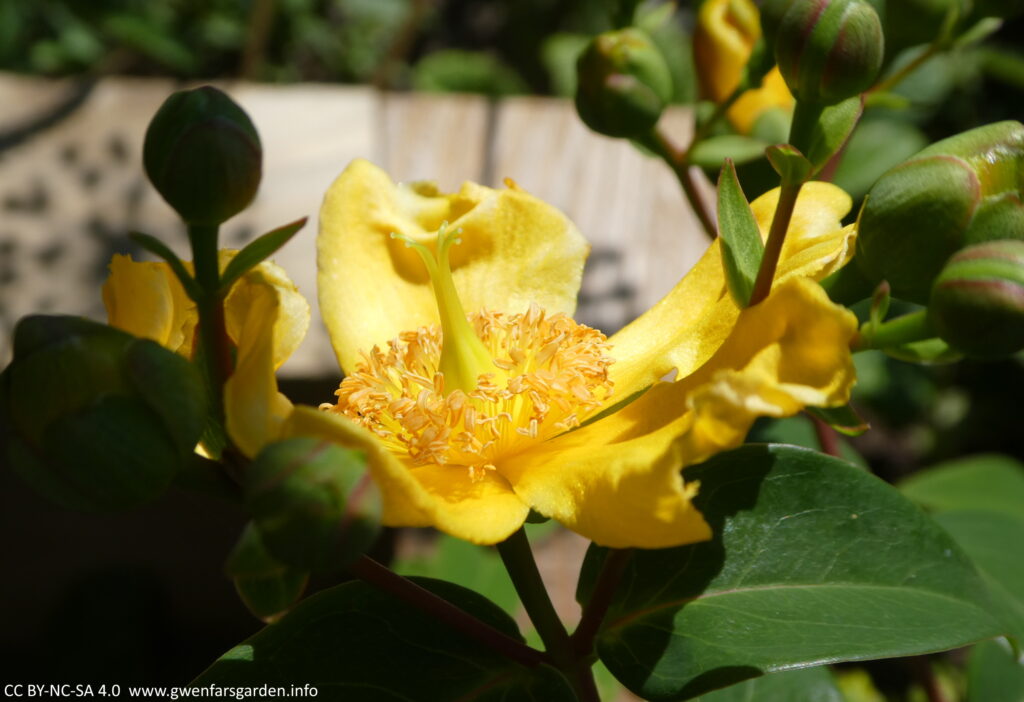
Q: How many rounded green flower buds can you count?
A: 7